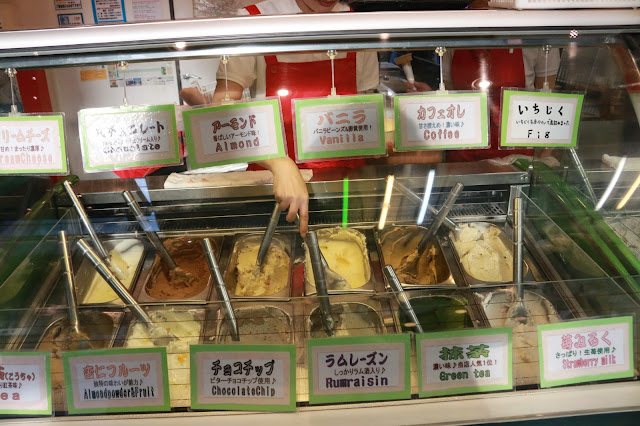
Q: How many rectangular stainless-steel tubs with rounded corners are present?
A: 12